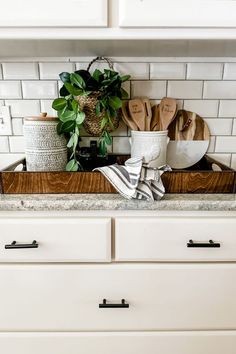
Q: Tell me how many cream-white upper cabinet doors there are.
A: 2